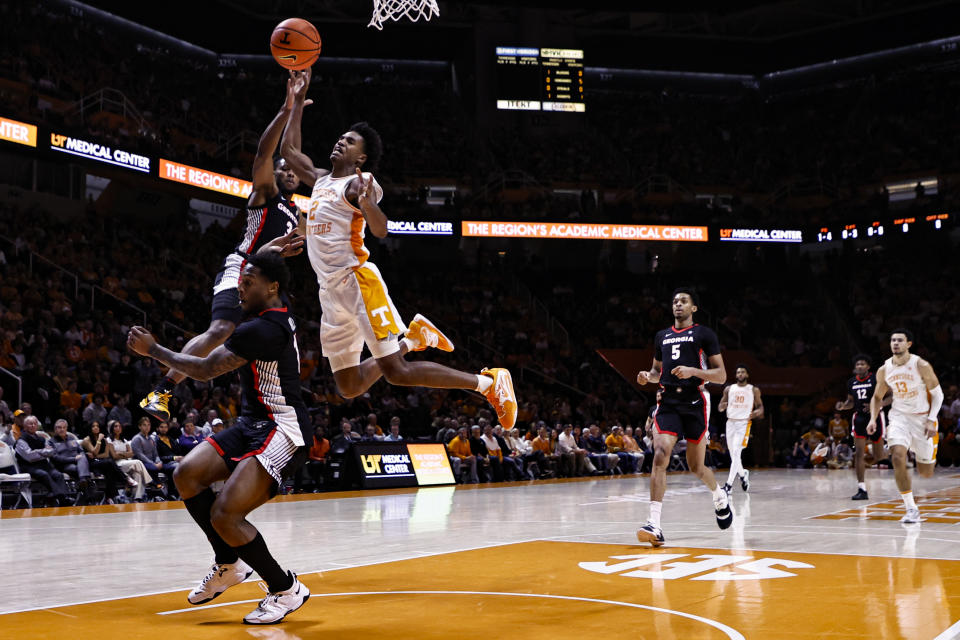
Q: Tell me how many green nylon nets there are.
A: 0